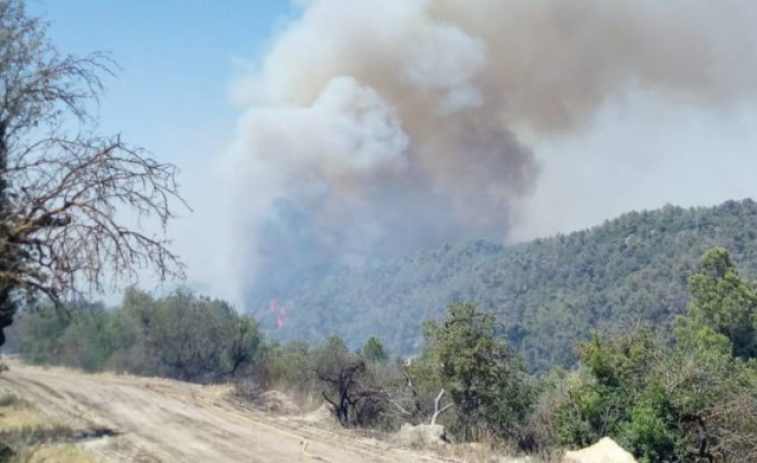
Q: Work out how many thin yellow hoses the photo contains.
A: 1